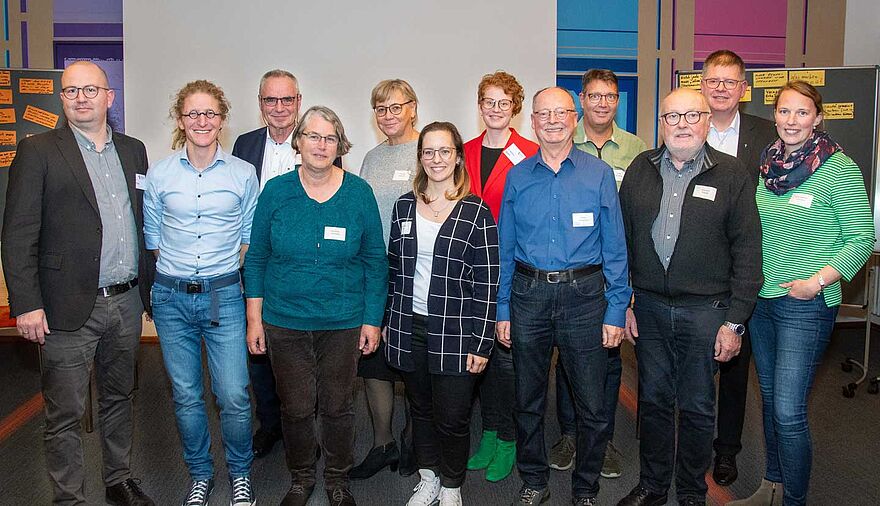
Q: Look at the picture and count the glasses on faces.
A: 11